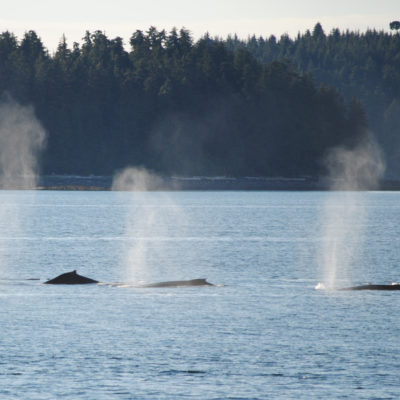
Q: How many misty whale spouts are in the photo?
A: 3